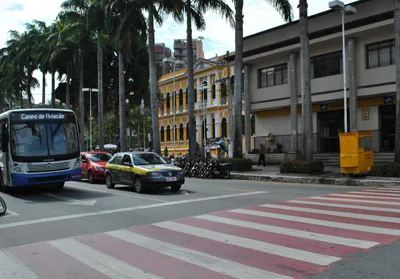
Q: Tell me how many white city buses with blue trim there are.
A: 1